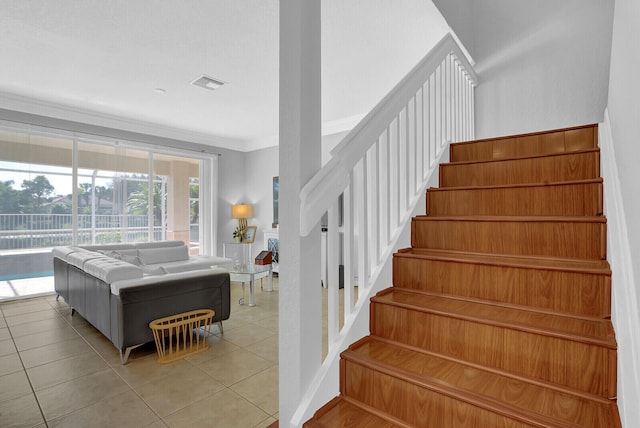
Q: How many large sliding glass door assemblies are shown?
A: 1